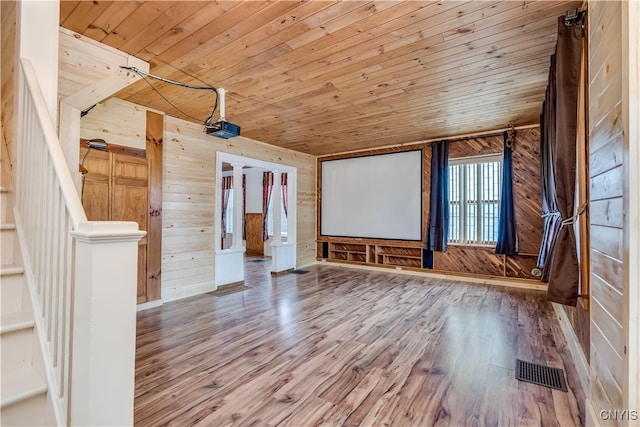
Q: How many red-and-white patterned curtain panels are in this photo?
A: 4